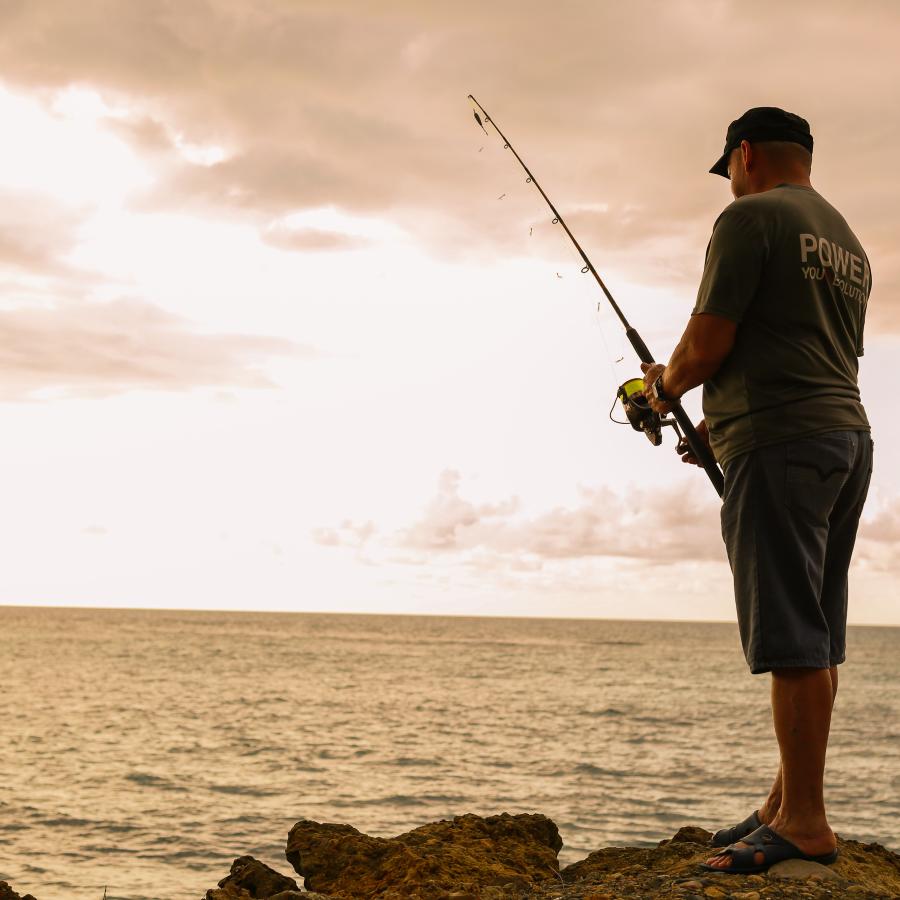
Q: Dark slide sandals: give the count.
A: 2